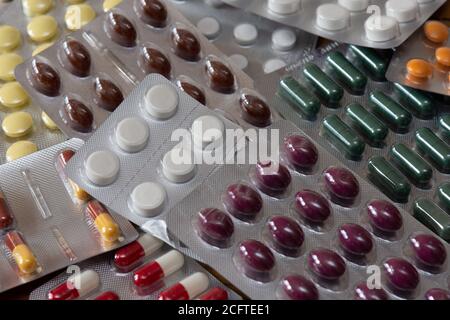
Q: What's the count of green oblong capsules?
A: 14